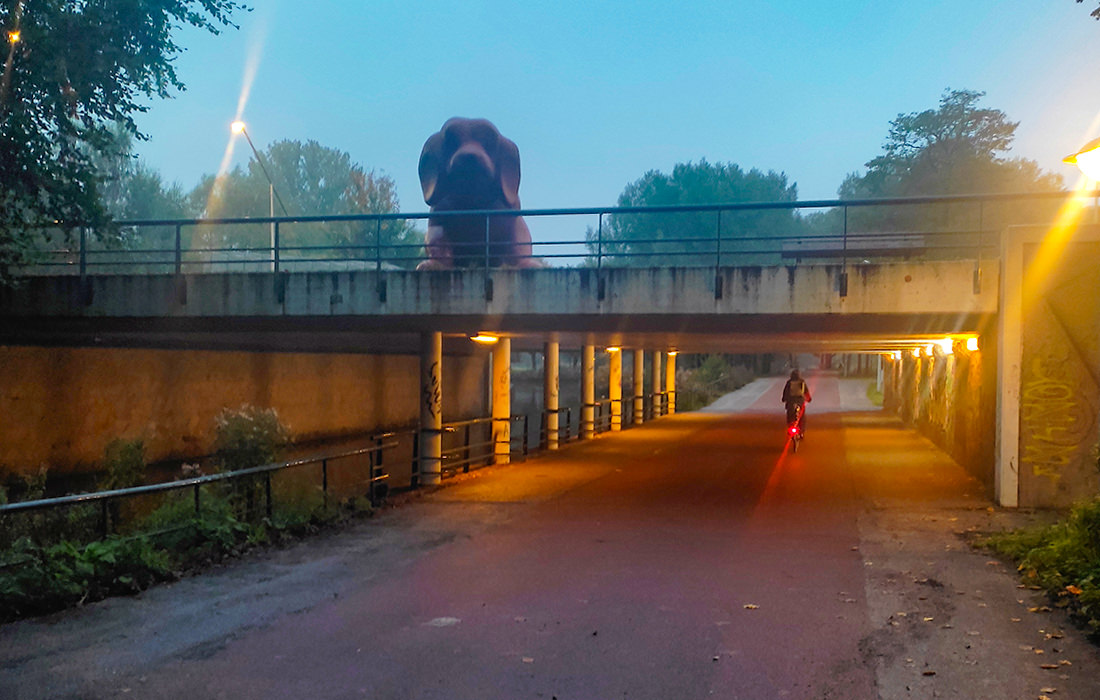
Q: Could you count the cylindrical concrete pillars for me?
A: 8